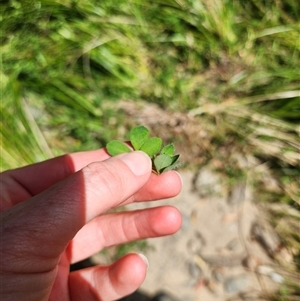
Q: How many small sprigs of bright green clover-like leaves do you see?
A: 1